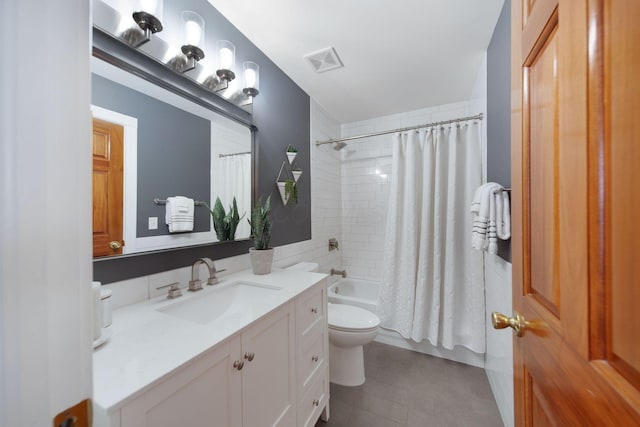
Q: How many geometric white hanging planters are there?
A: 3